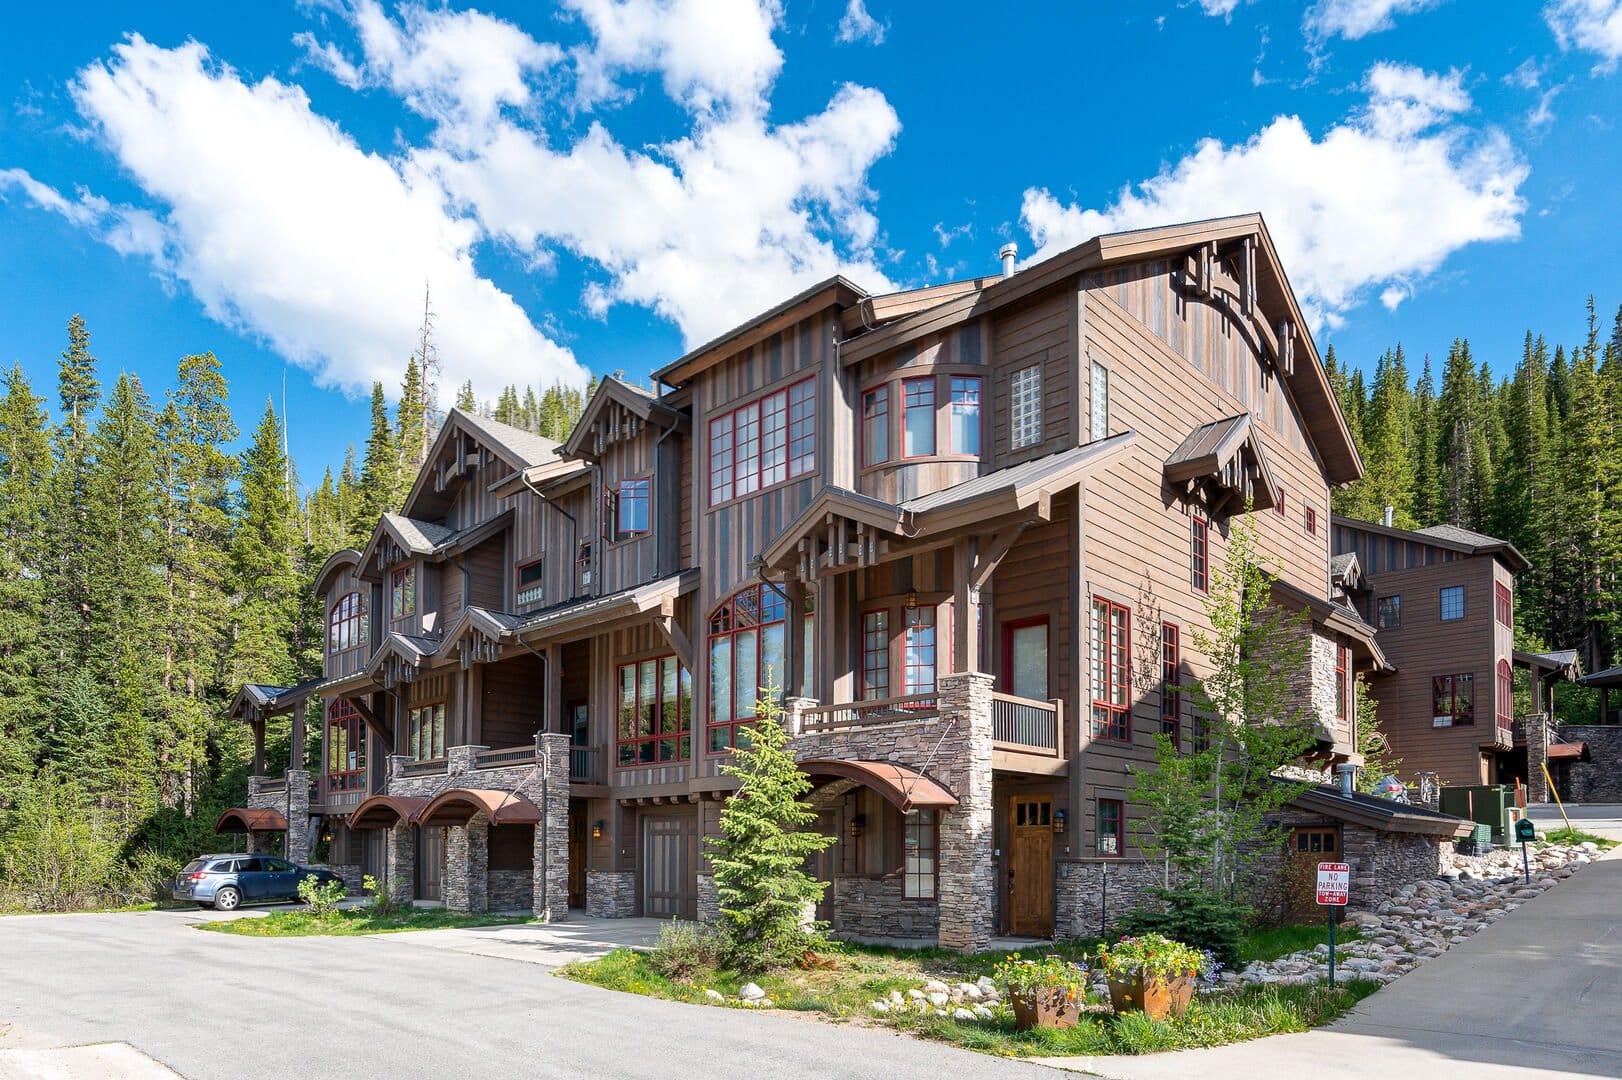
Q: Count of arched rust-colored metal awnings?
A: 5